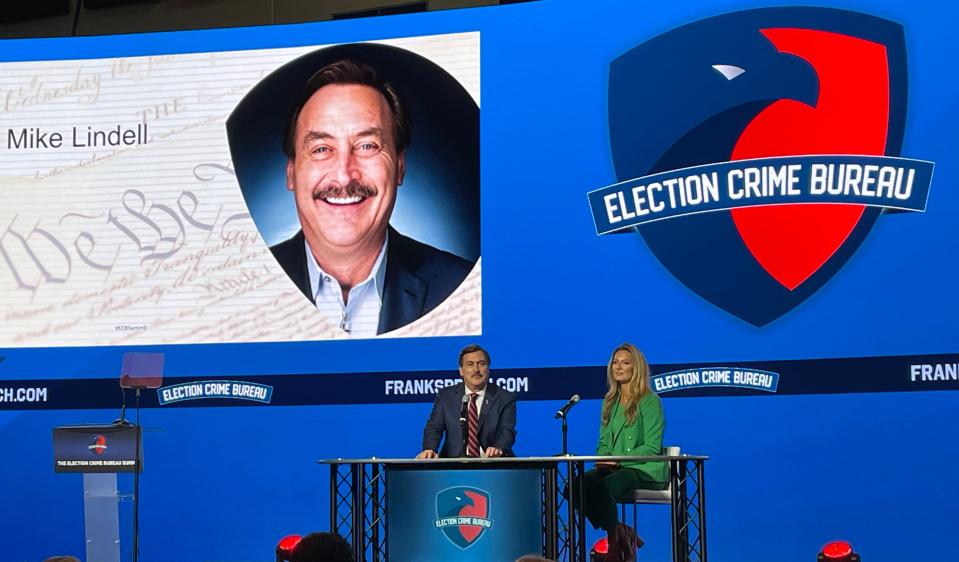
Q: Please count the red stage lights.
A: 3